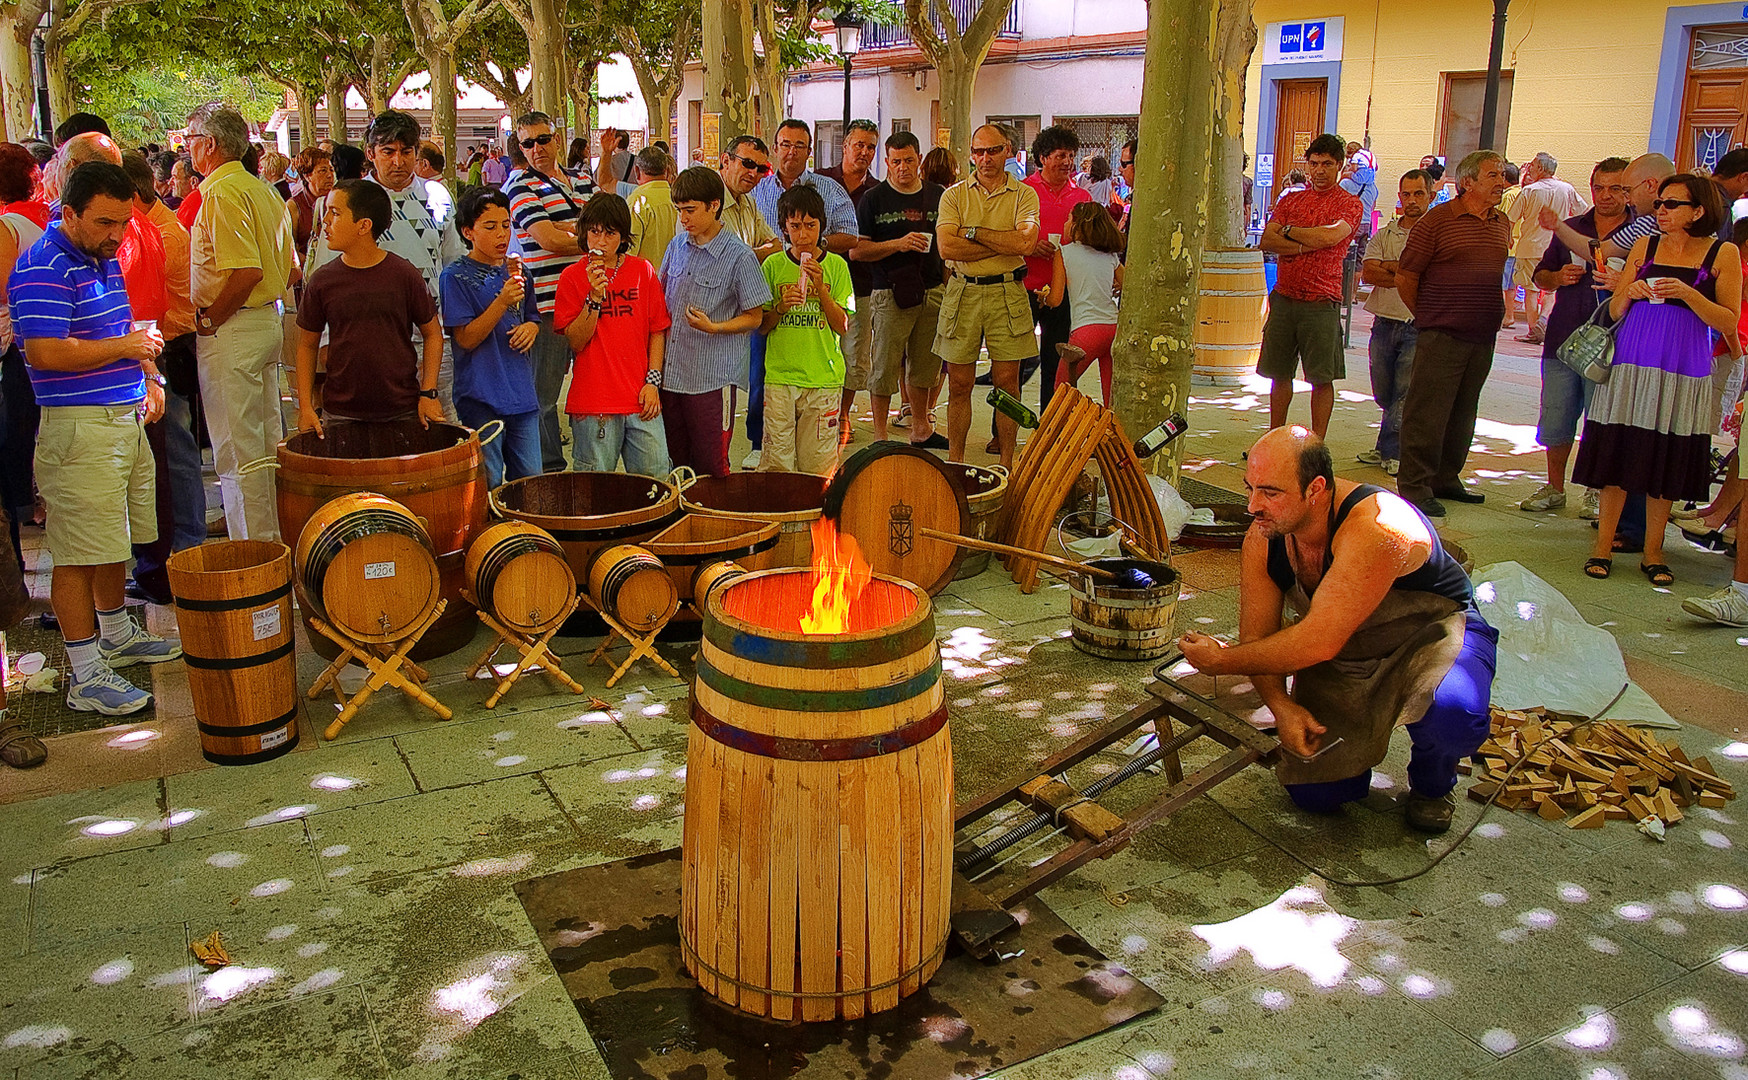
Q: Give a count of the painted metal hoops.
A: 3